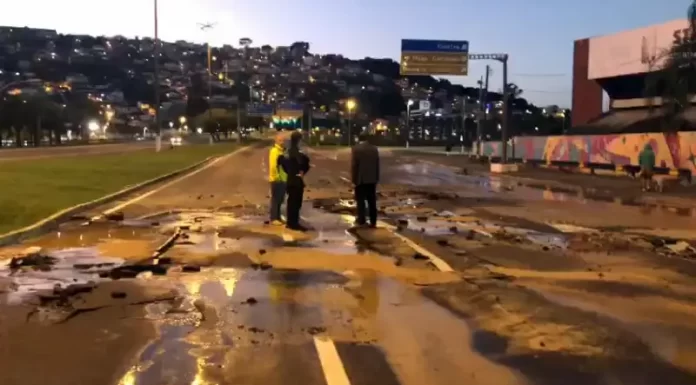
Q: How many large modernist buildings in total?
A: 1